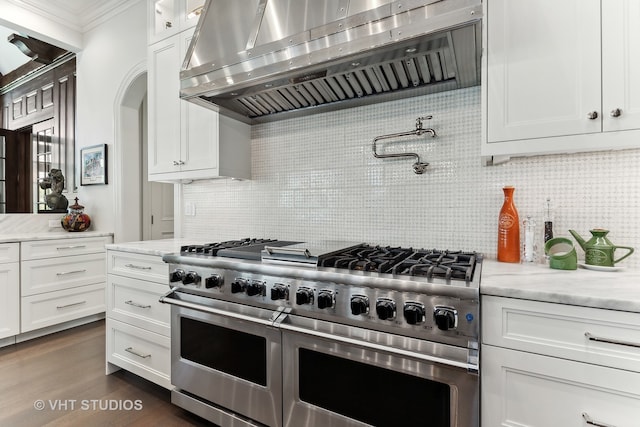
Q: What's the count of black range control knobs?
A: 12